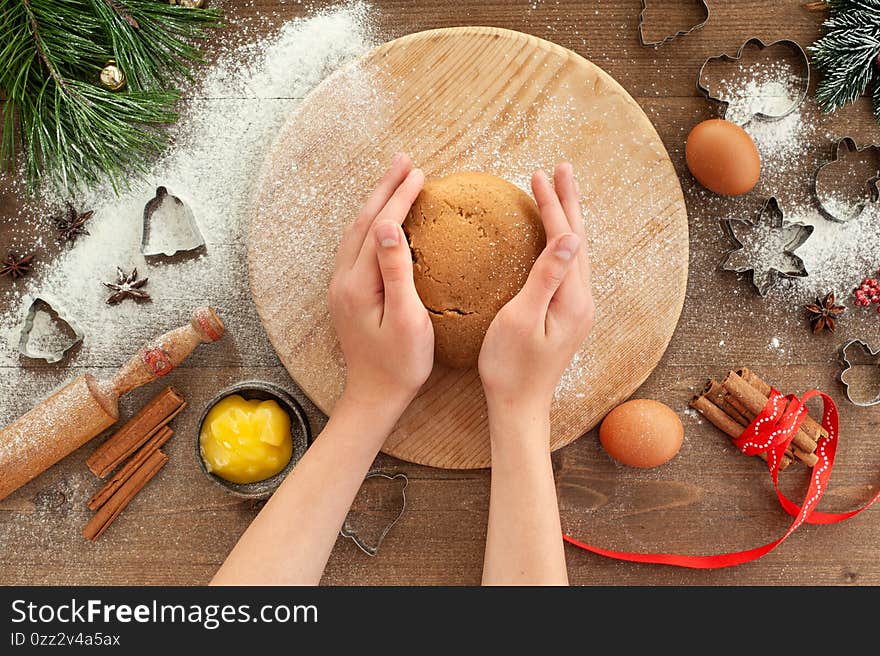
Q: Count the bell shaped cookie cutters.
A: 2